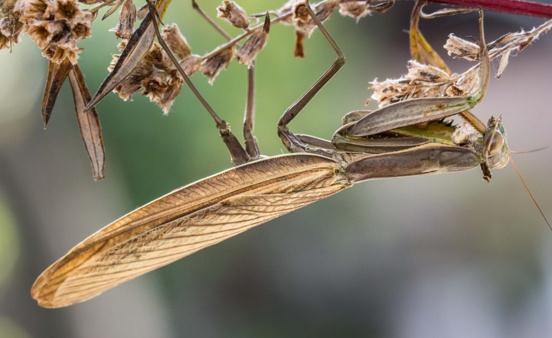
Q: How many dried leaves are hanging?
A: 3